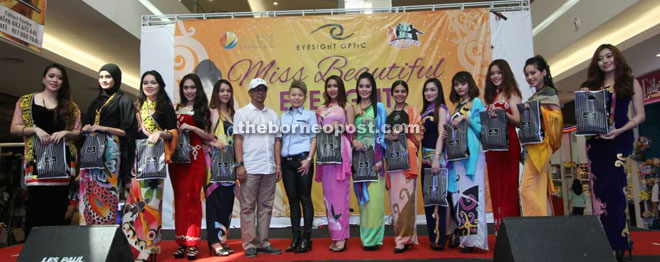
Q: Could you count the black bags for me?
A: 13